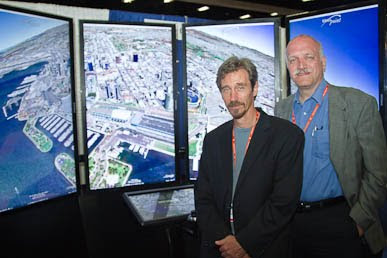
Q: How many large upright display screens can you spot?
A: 4